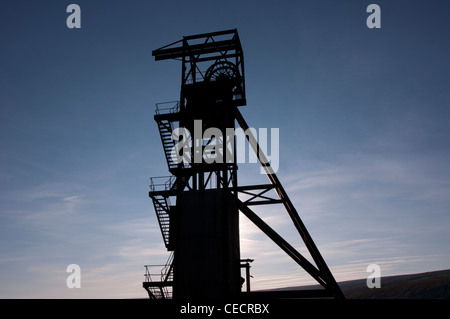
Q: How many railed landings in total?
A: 3